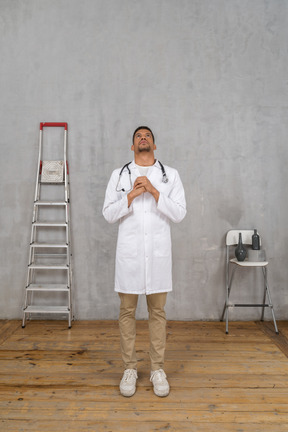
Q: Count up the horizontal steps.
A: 6